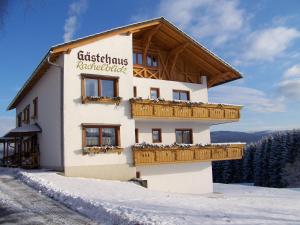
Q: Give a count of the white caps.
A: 0